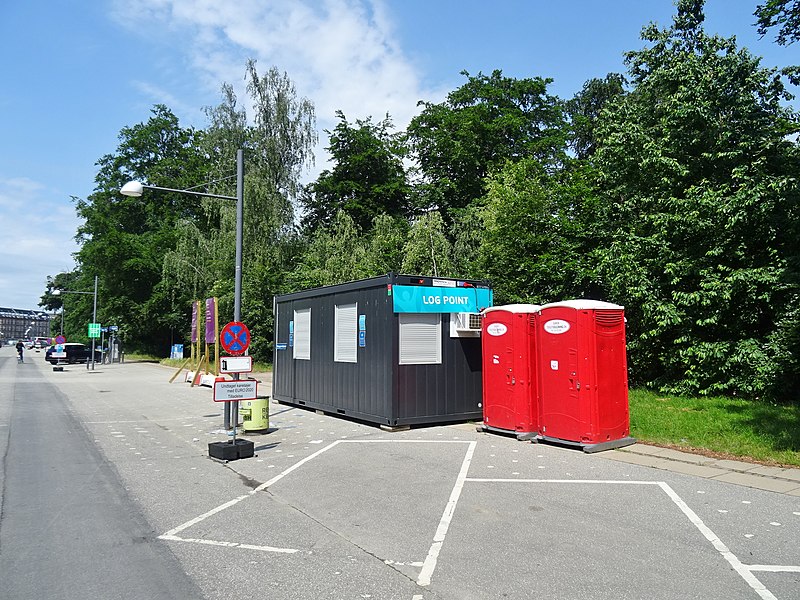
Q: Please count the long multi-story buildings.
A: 1